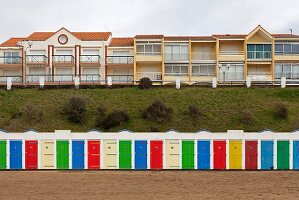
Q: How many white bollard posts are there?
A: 8